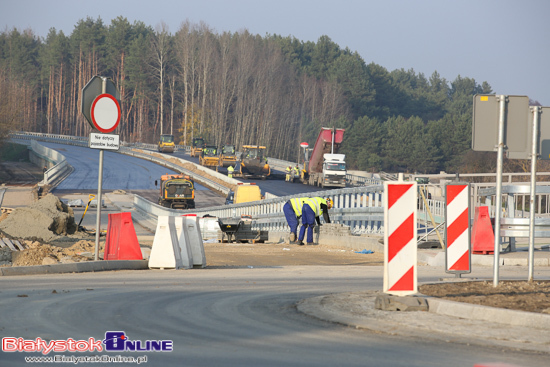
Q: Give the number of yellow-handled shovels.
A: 1